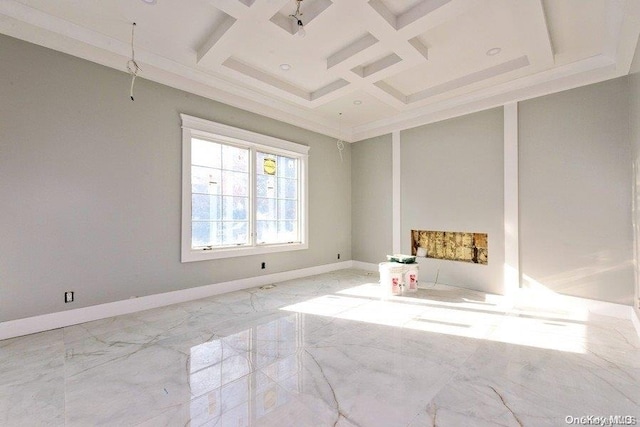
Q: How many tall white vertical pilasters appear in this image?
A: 2